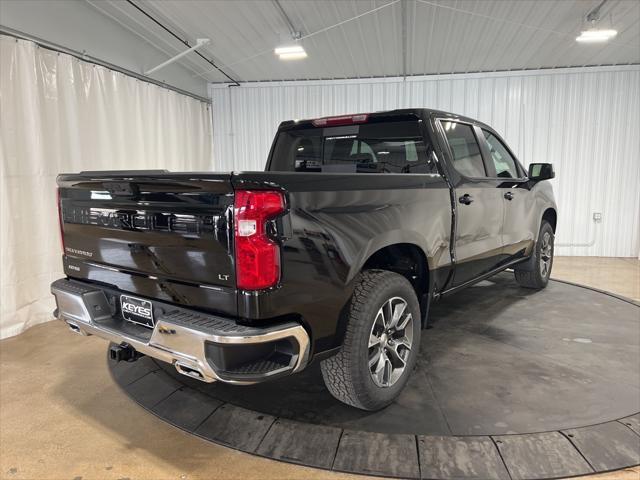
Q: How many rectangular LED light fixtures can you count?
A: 2